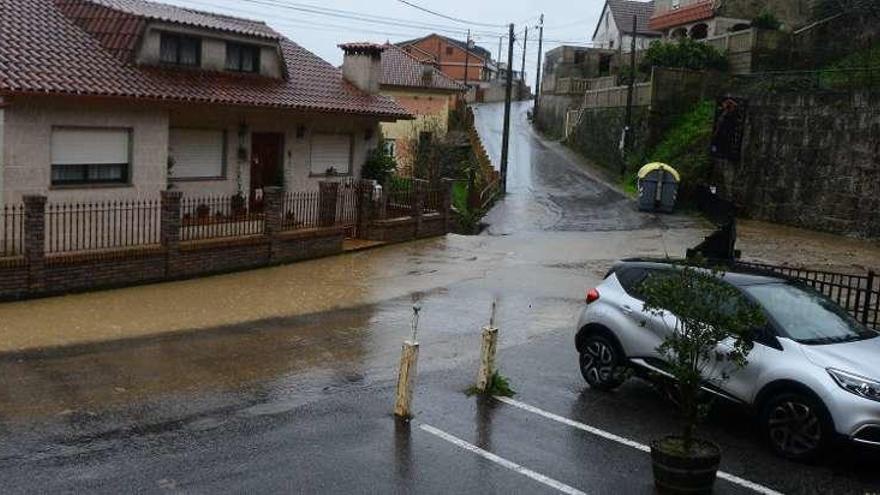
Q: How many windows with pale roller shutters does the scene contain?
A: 3